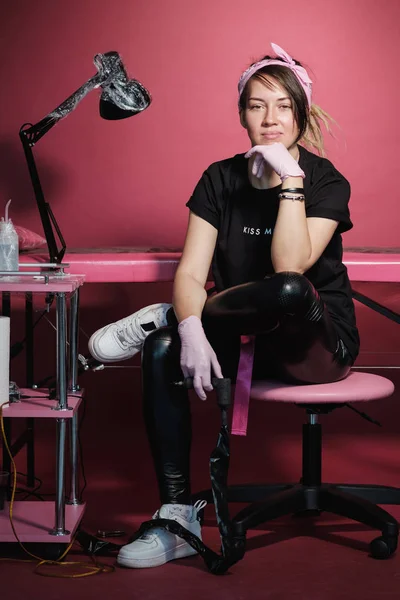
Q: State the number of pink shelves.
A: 3